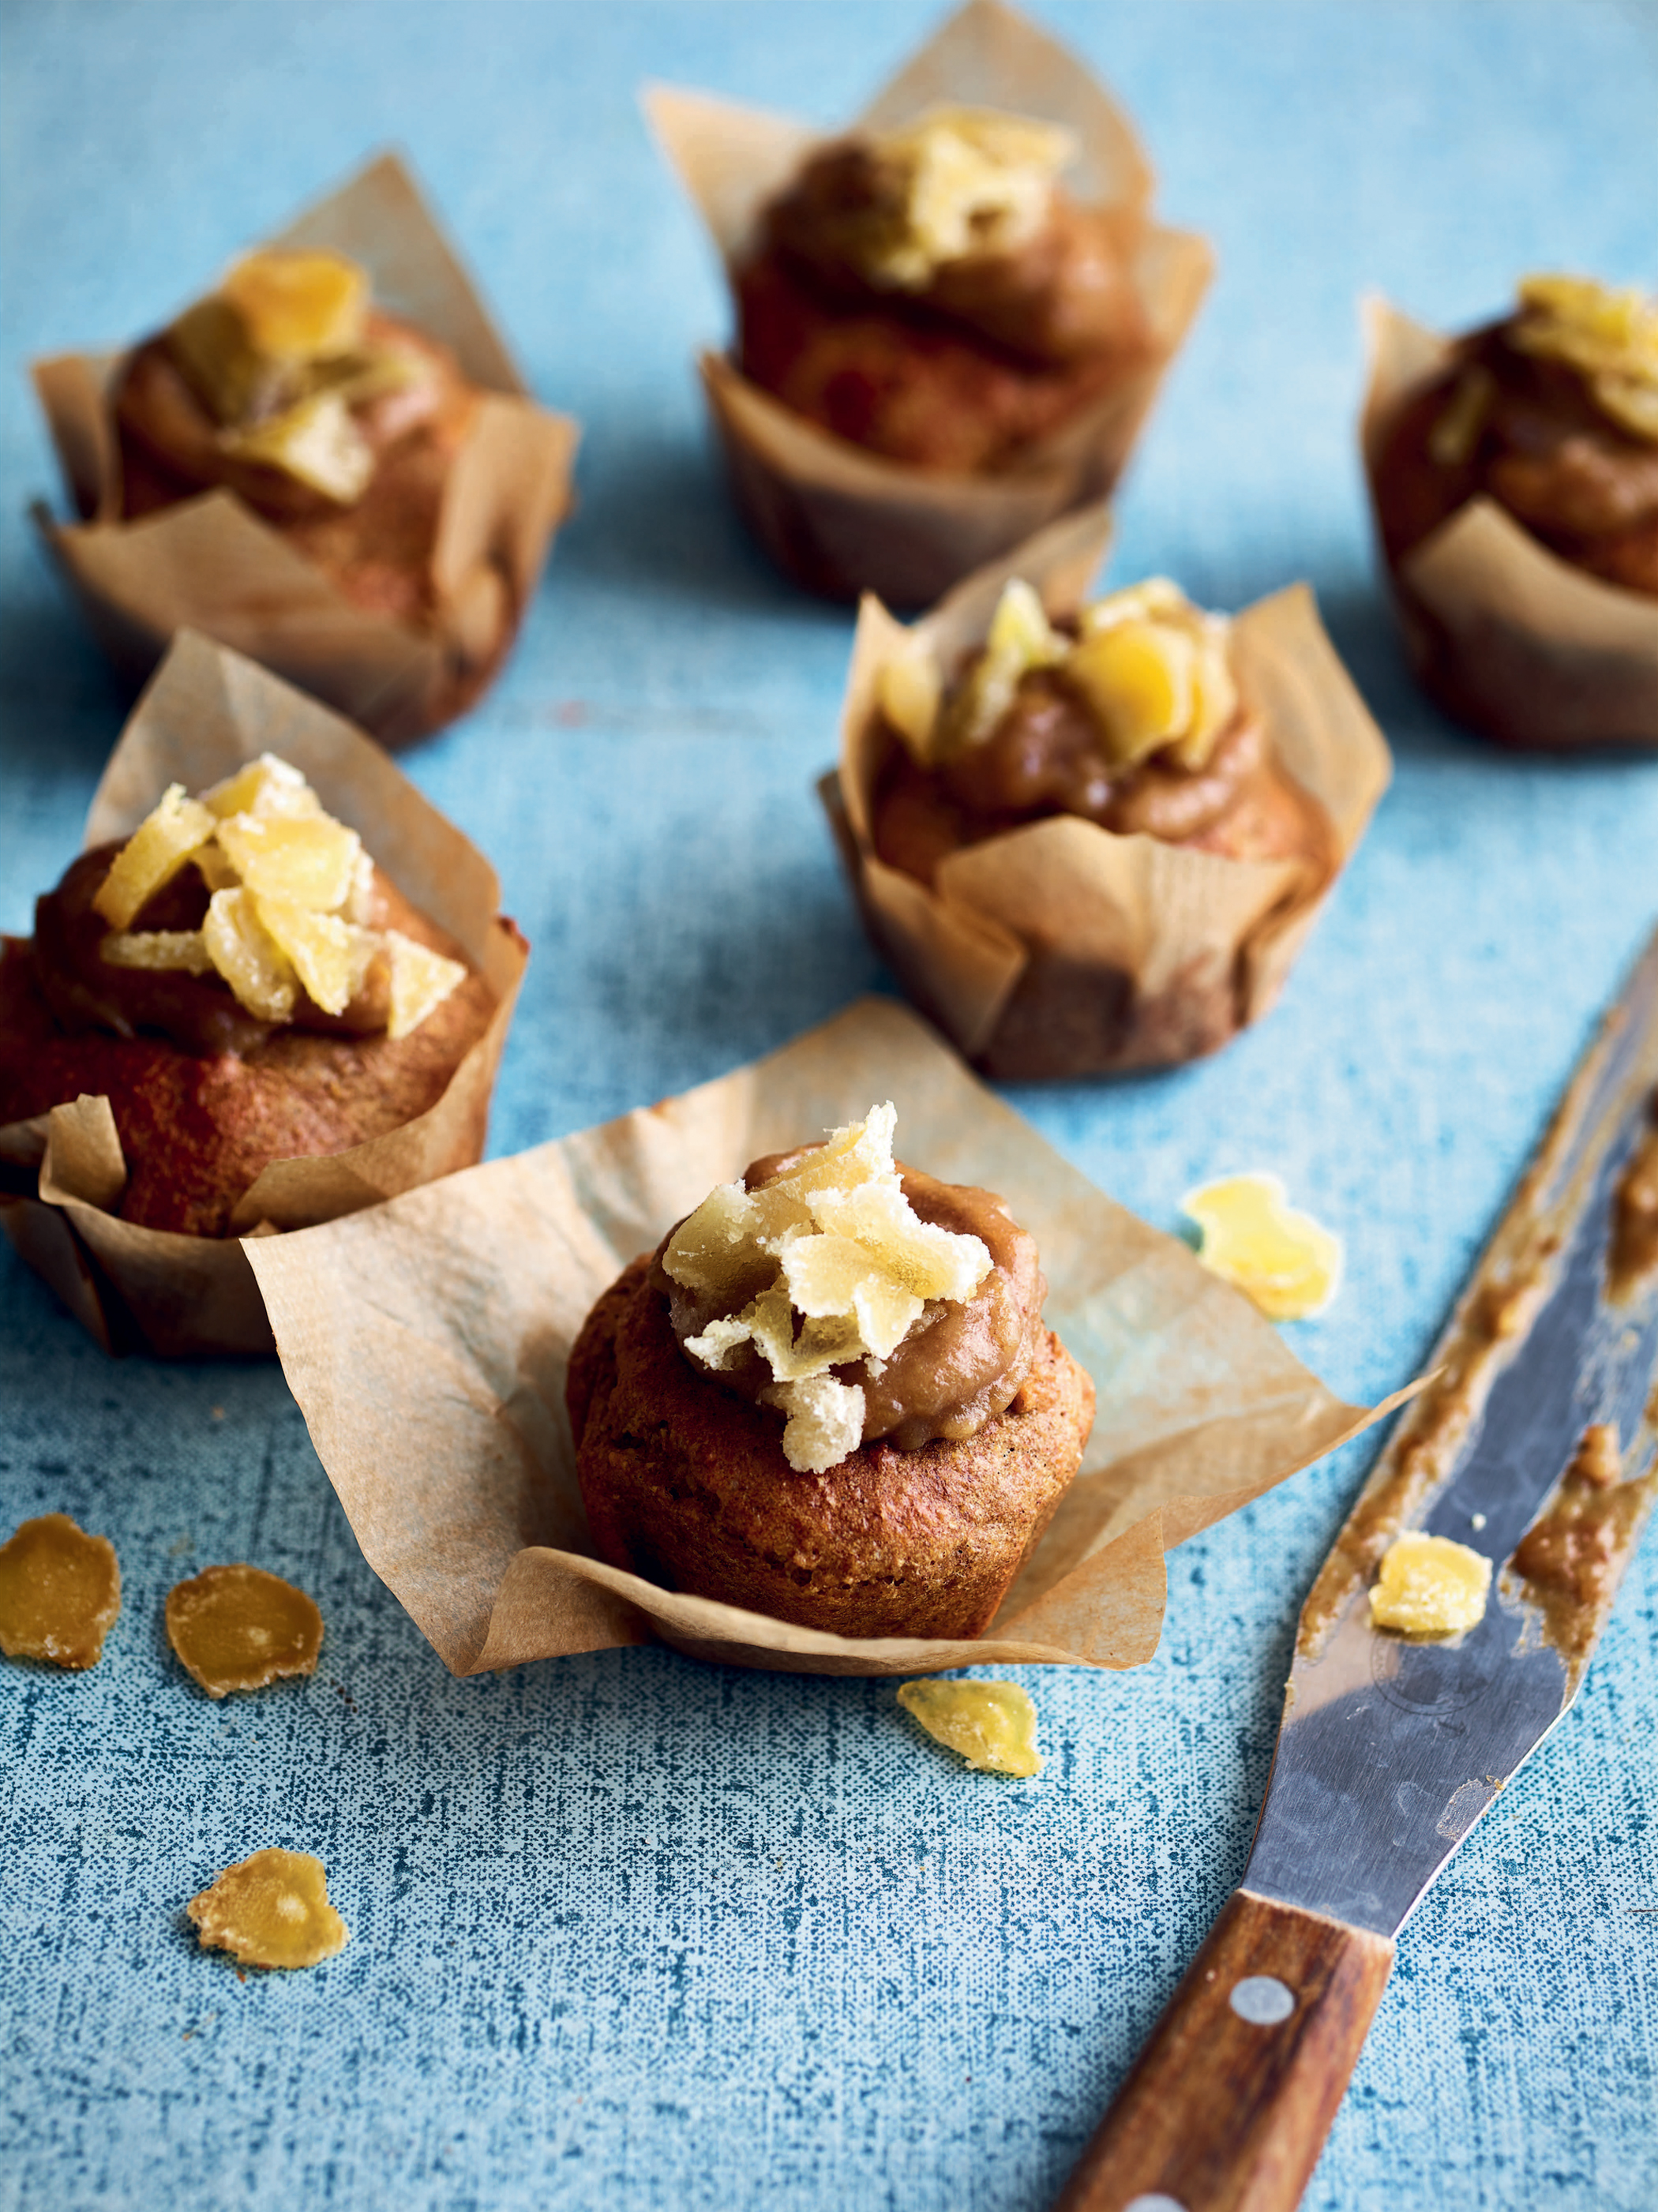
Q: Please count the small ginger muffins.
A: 6